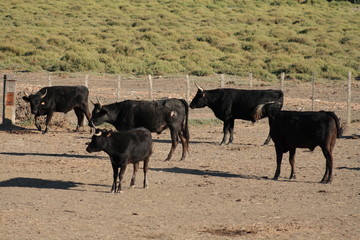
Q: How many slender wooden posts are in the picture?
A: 10